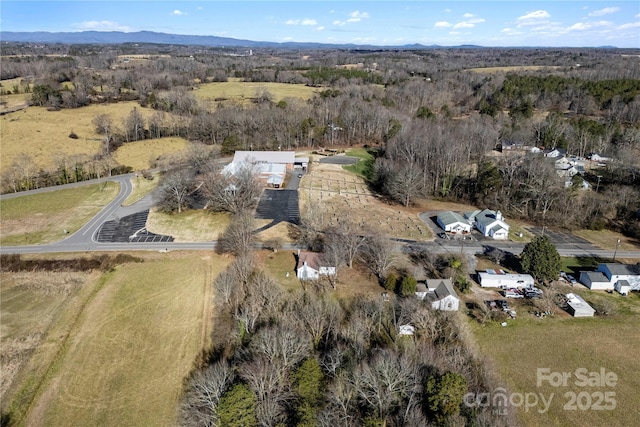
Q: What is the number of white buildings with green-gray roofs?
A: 2